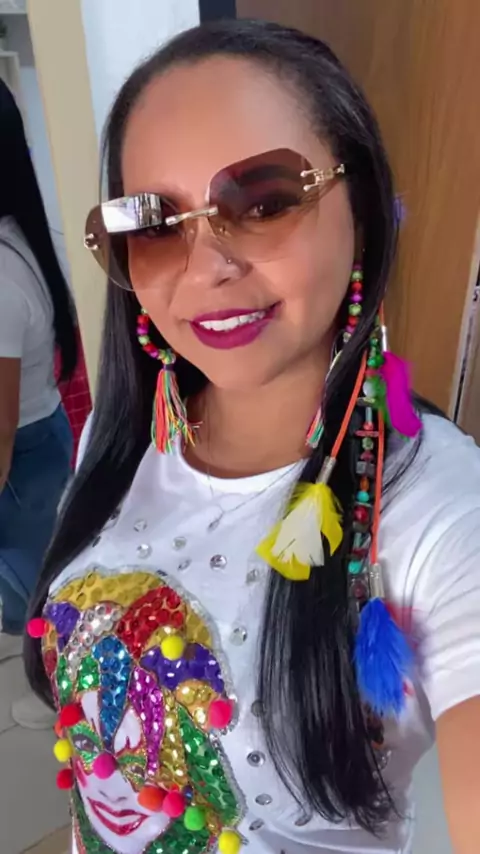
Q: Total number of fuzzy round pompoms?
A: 11